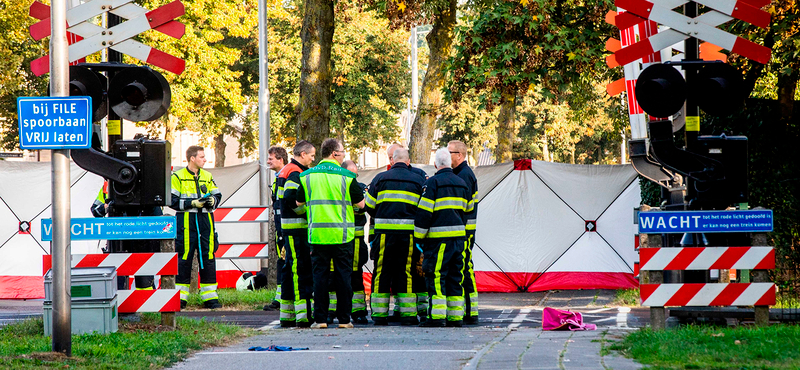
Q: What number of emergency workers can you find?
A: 10